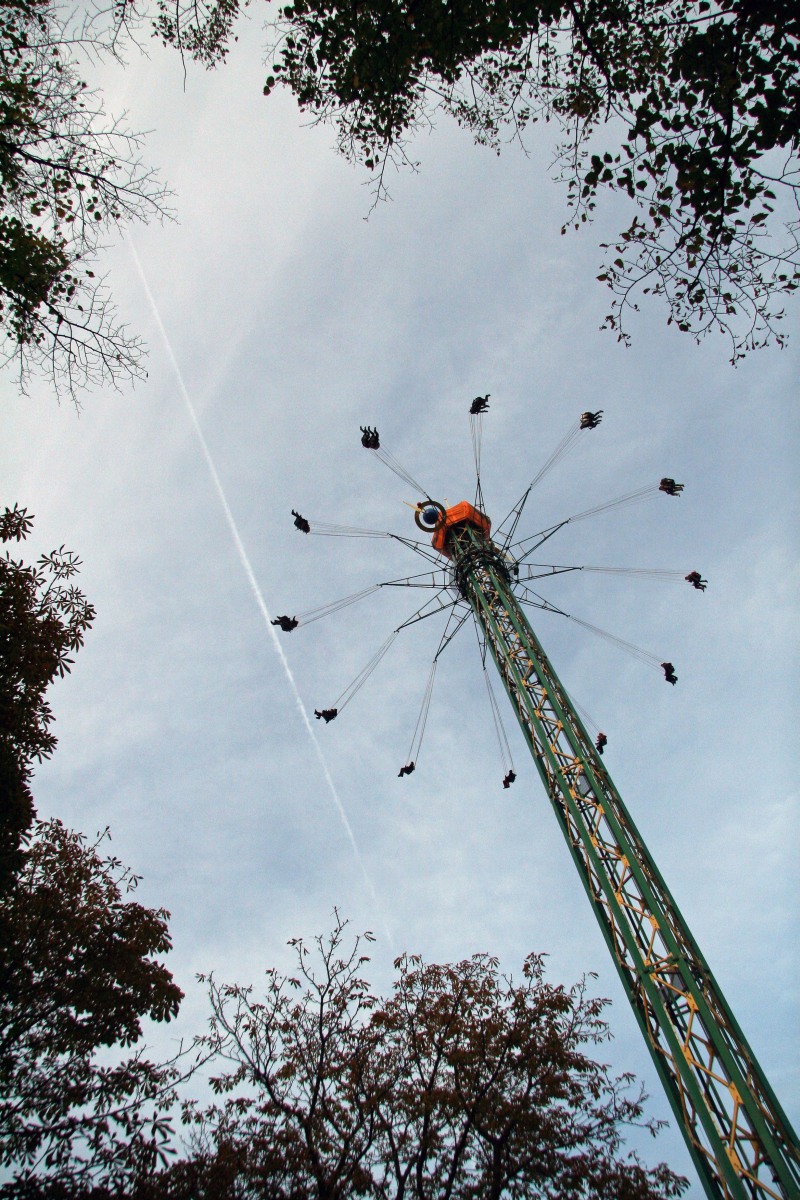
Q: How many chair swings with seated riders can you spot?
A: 12